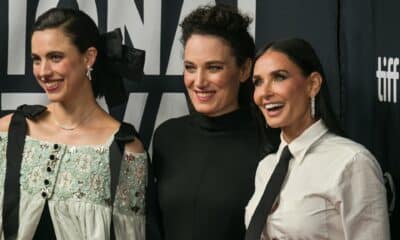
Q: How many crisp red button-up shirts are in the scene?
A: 0